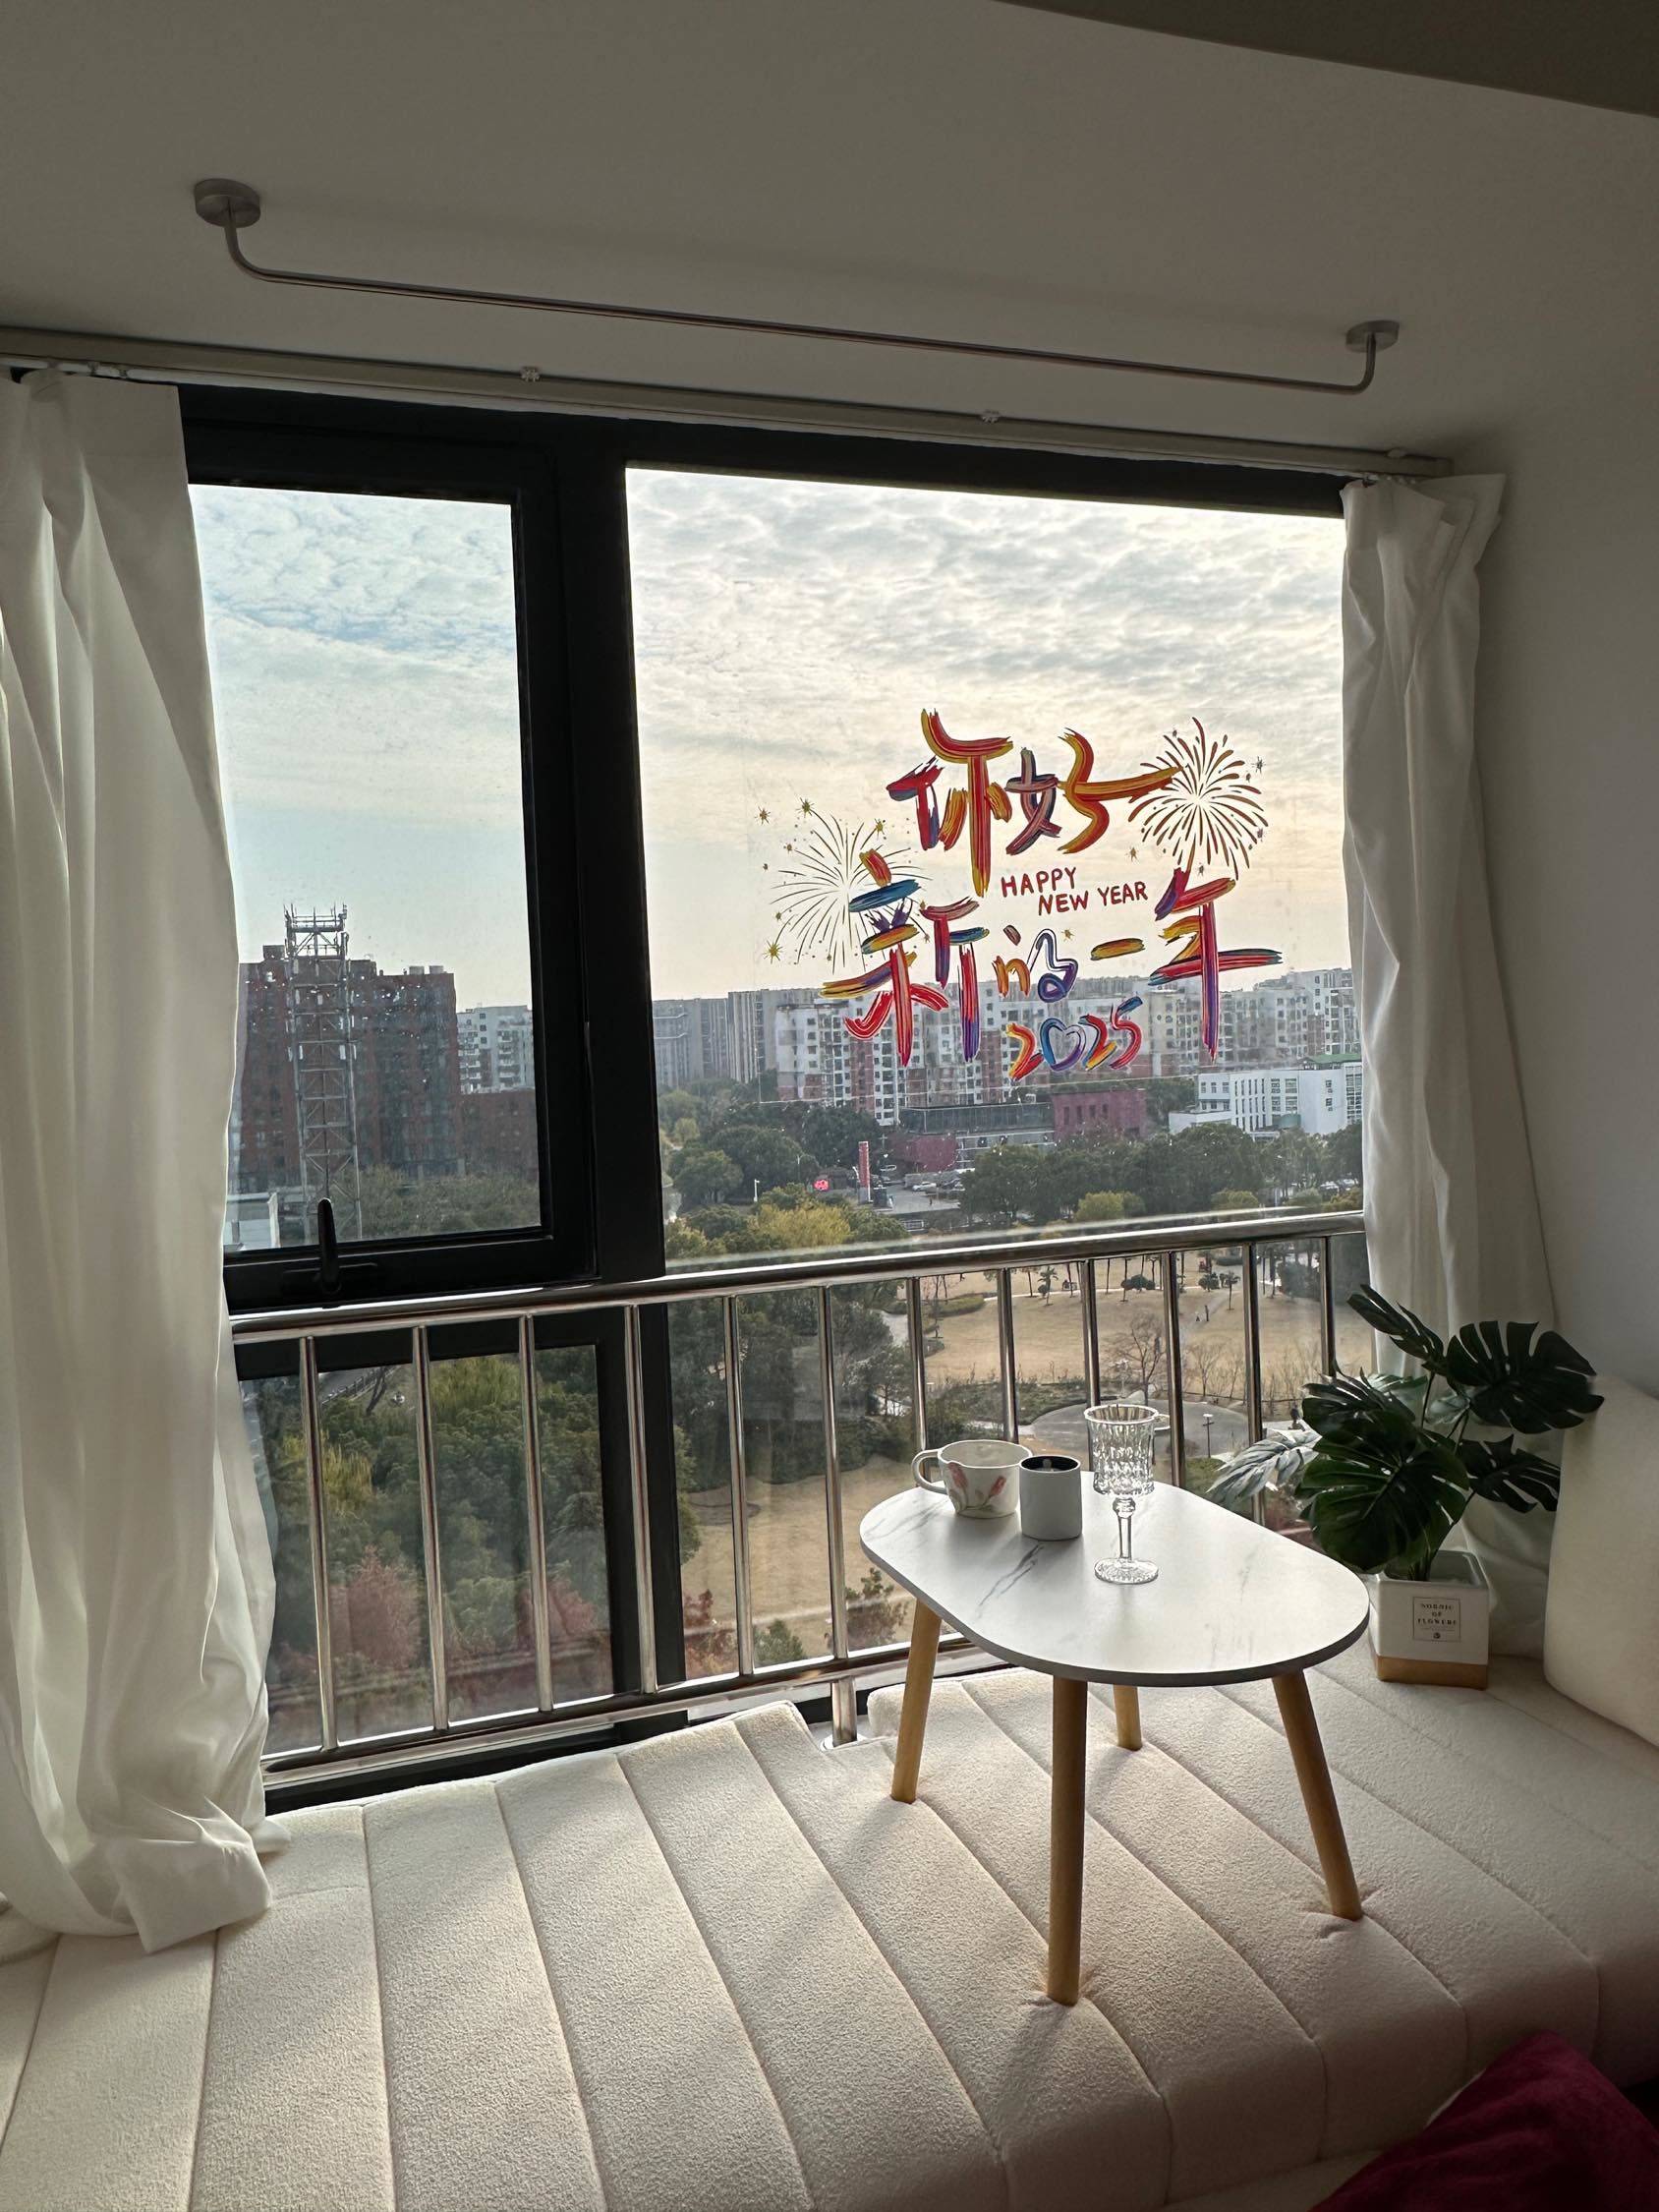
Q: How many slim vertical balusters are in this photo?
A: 12